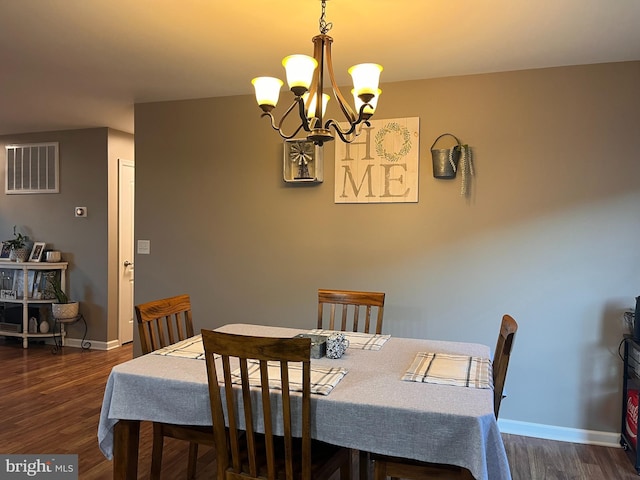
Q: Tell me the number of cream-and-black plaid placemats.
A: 4